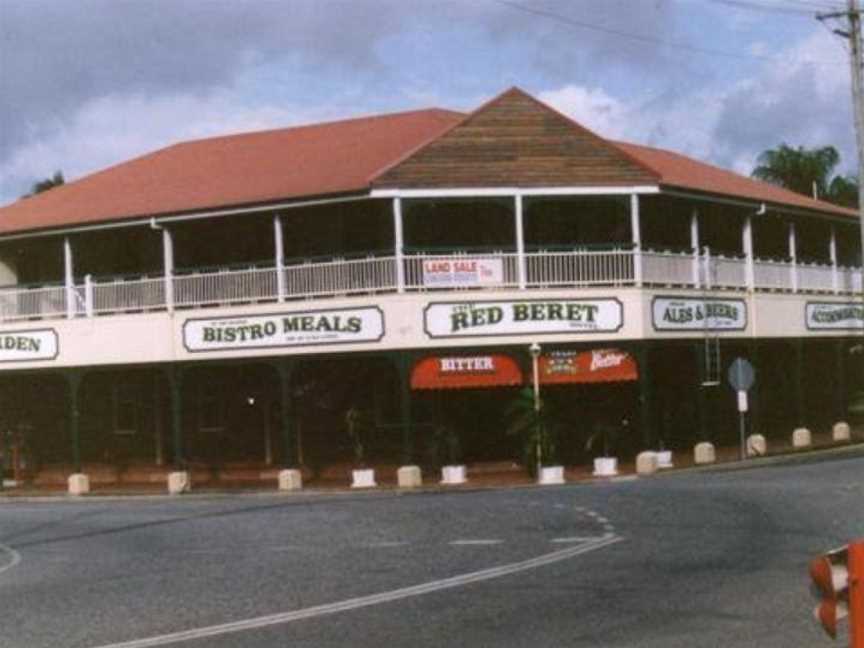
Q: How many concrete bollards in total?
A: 9